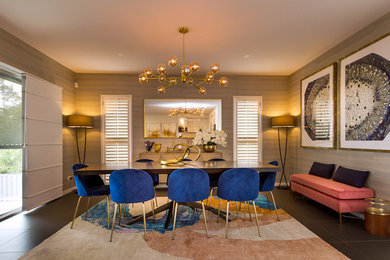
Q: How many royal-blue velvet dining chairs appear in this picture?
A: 8